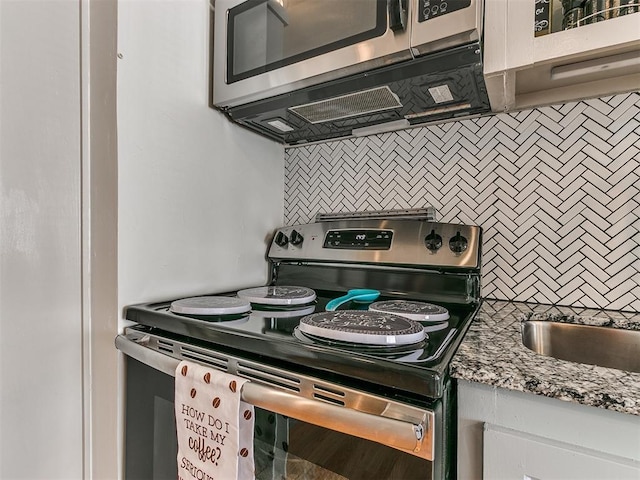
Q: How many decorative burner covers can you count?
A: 4